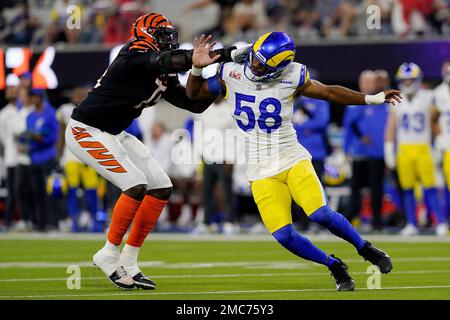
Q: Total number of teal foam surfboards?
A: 0